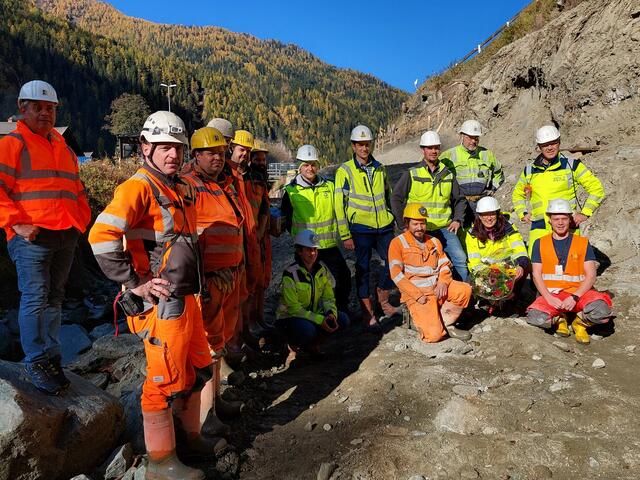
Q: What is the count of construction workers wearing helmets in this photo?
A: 15